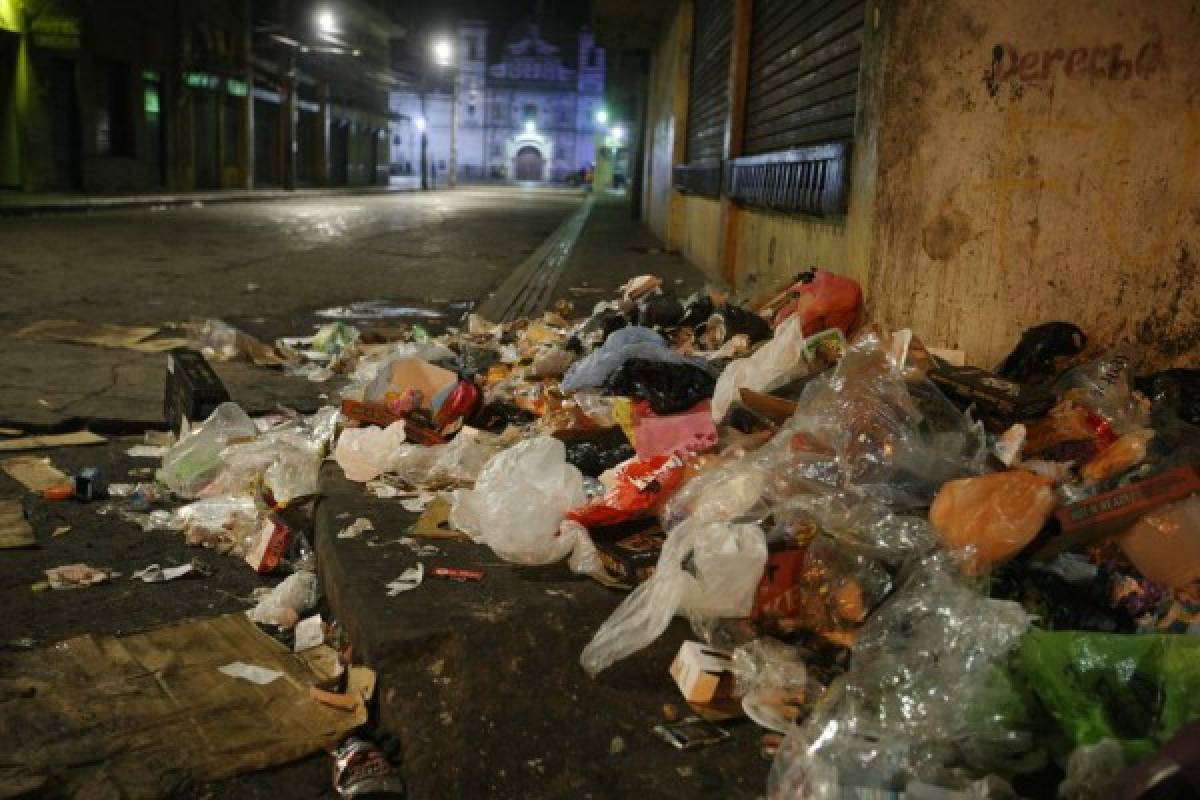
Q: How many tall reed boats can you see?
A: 0